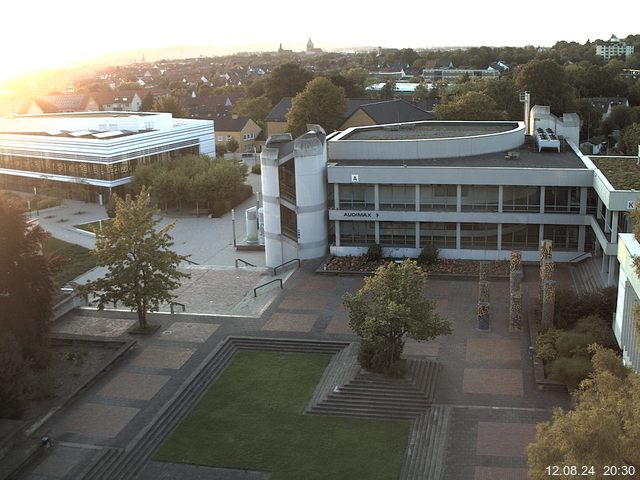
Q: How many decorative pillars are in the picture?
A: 3